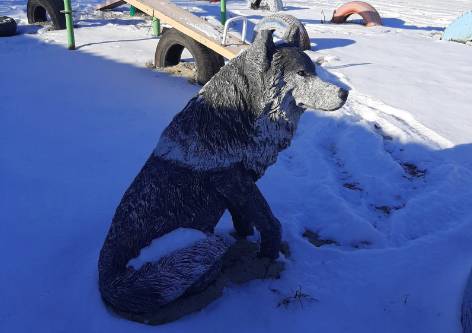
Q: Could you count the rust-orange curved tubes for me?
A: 1